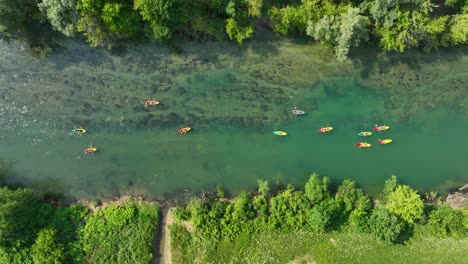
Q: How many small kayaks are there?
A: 11